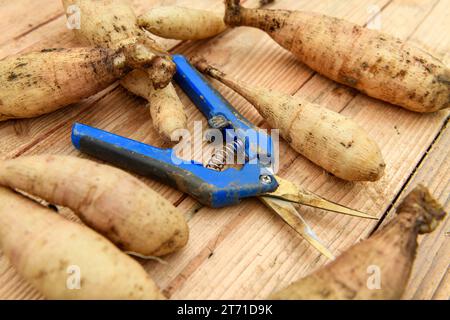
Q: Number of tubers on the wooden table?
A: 9